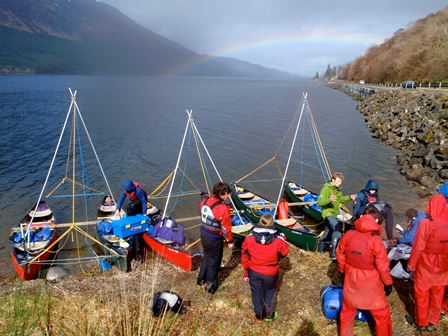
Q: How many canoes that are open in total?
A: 6